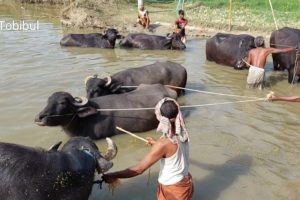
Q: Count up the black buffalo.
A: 7